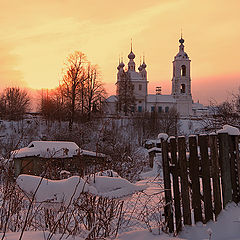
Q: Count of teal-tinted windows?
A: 4